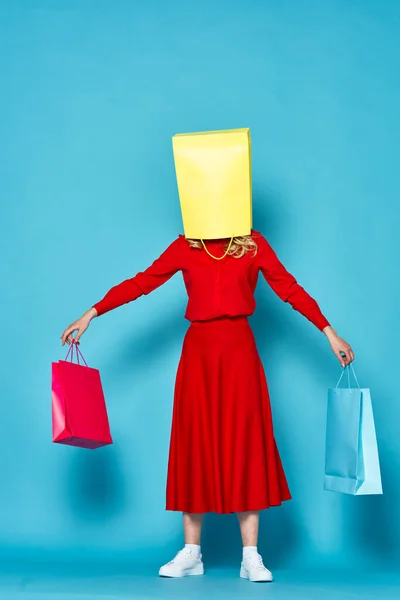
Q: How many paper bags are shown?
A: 3